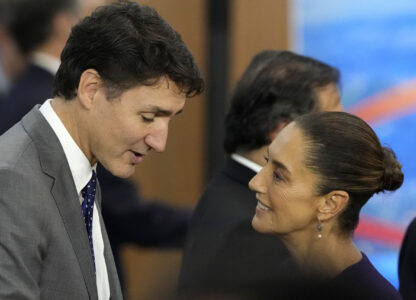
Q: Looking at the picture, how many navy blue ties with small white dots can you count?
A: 1